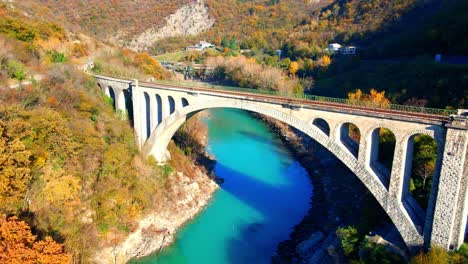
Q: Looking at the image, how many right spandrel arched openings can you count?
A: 4